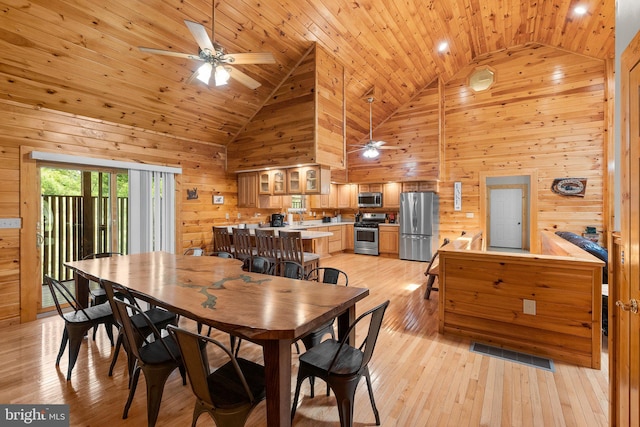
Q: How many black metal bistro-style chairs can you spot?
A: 11